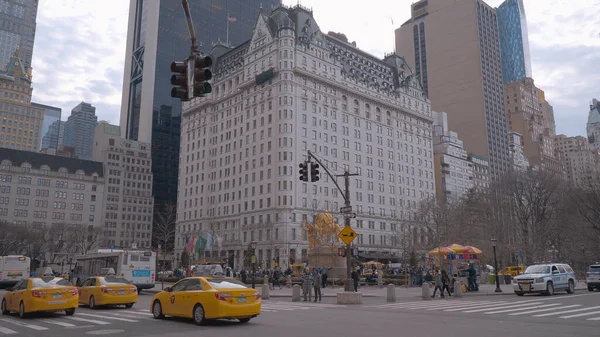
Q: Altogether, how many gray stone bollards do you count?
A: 5